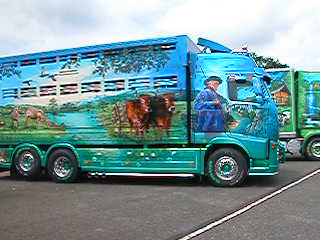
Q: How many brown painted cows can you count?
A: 2